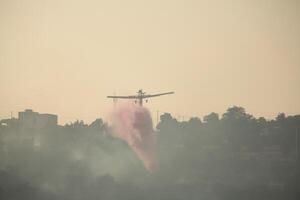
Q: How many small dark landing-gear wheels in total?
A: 2